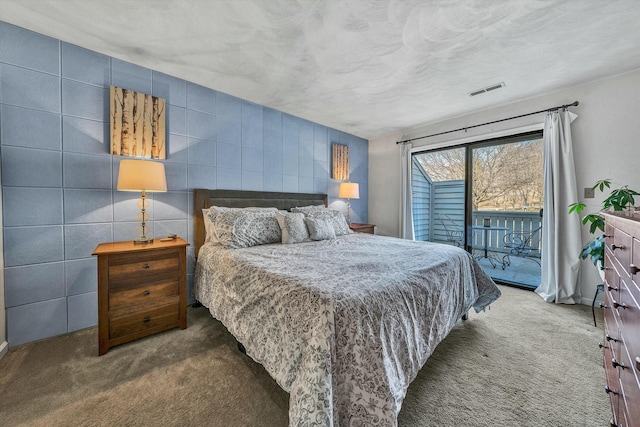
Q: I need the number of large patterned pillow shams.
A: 2